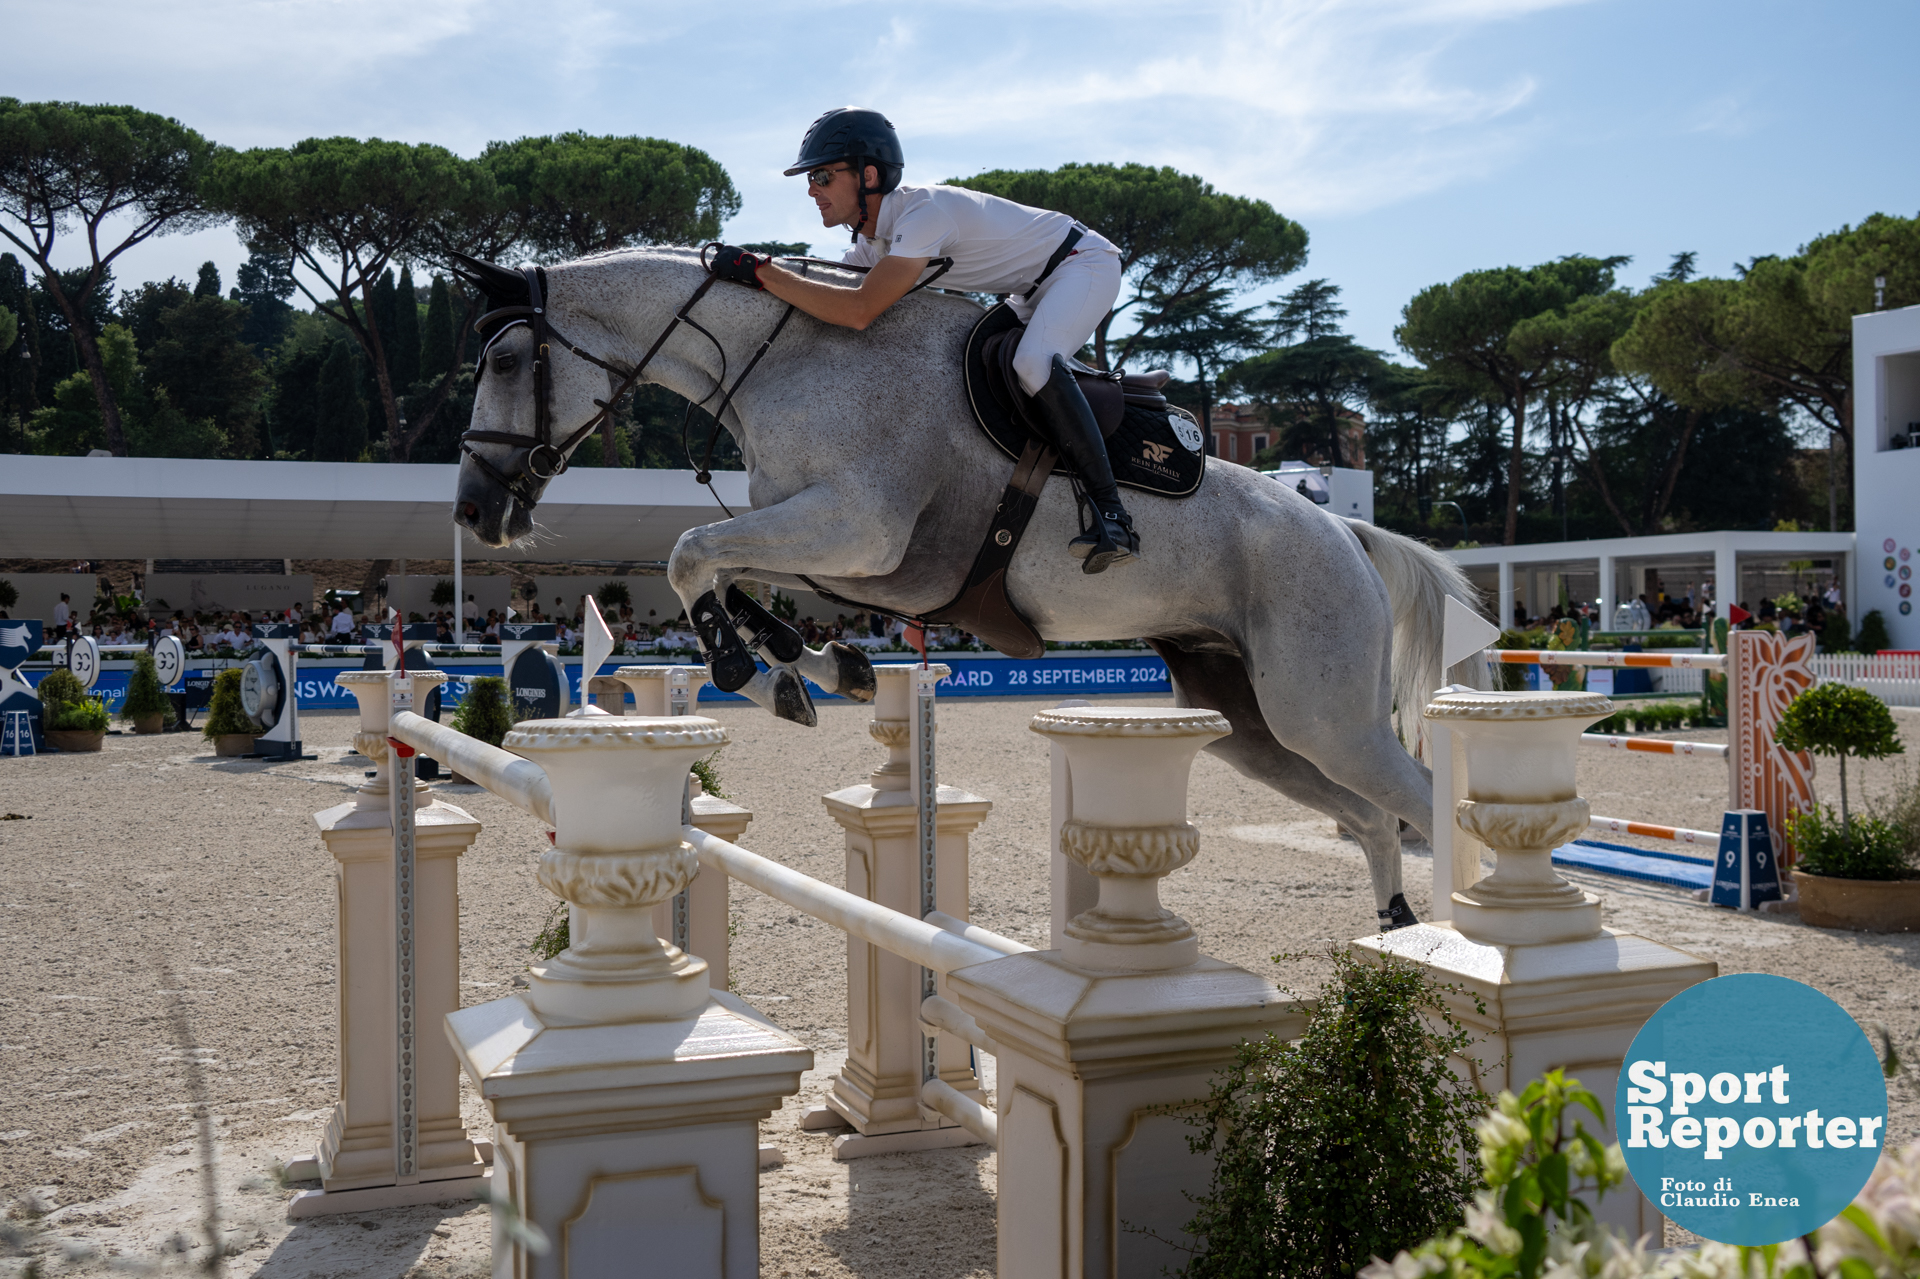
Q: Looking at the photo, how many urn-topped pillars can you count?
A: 6